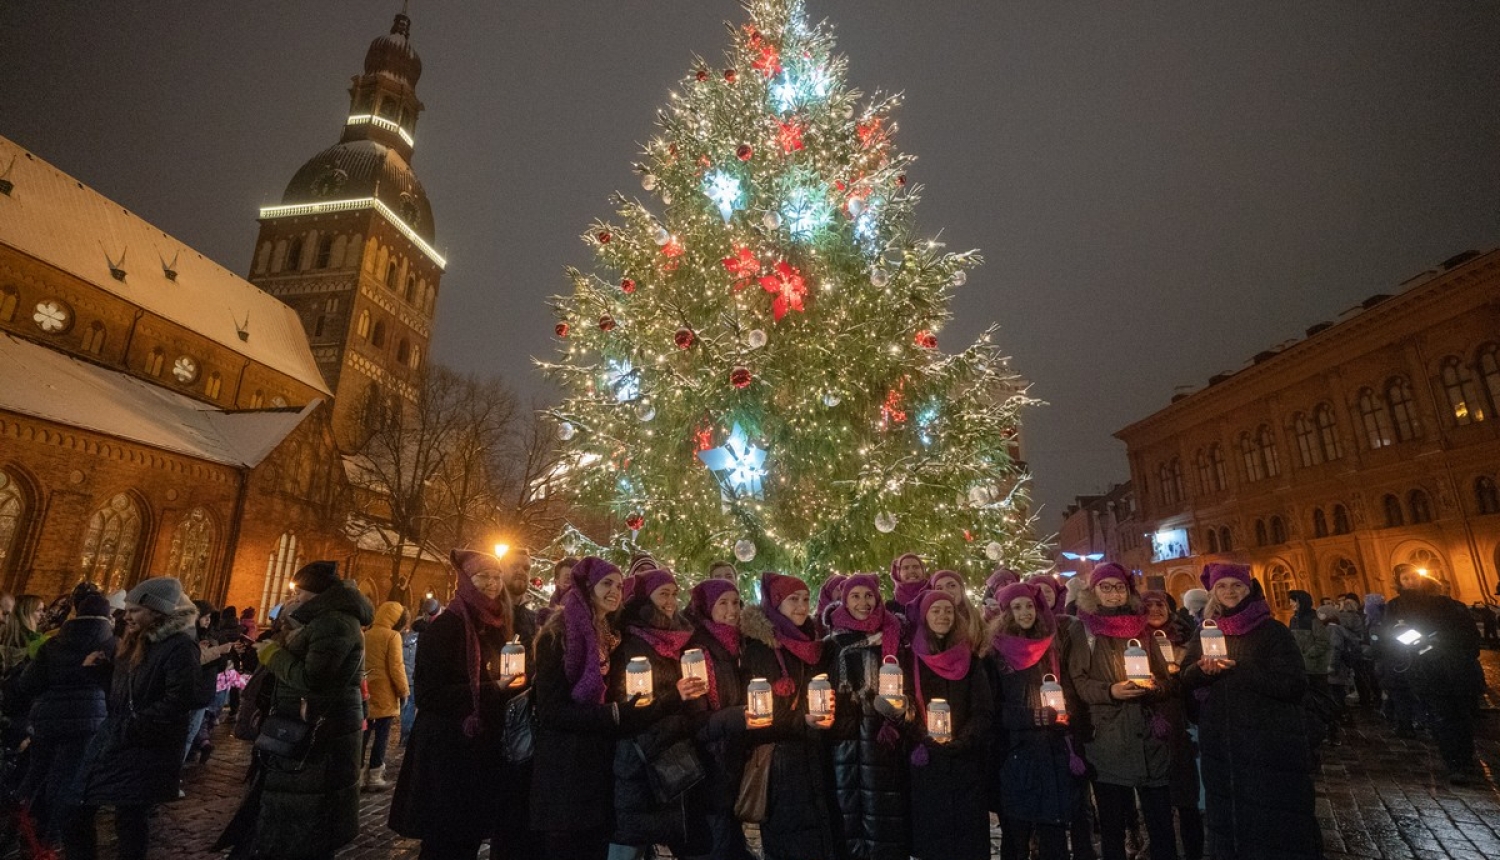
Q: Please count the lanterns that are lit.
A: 11